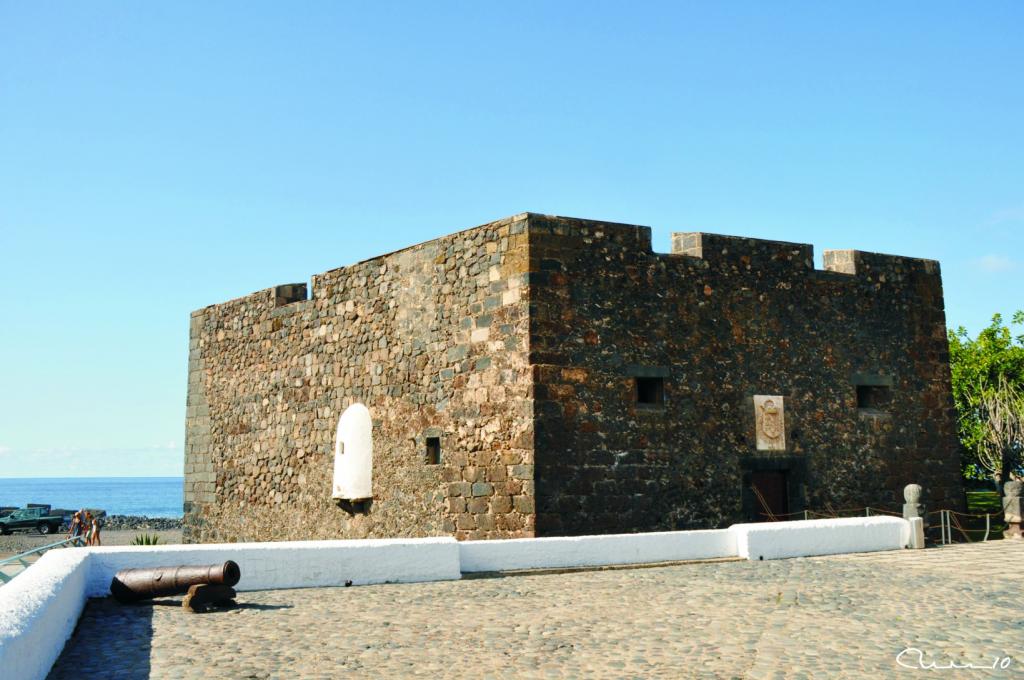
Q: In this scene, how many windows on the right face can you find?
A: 2